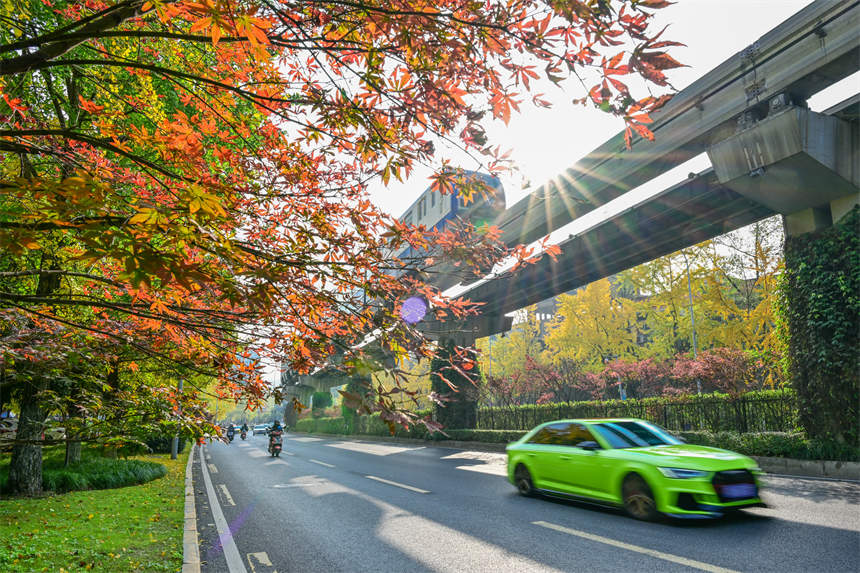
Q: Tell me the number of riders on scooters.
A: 3